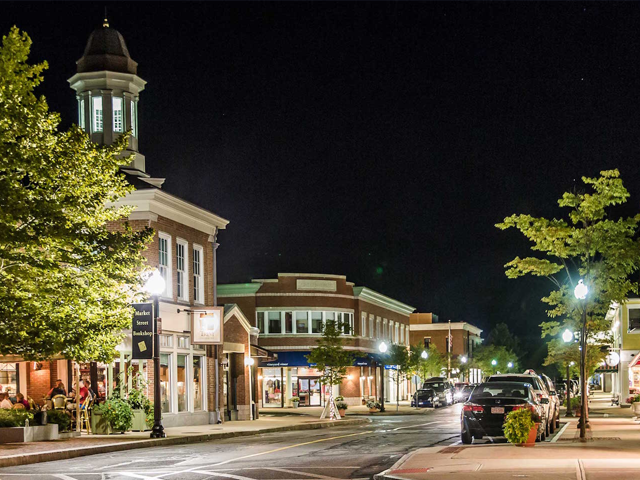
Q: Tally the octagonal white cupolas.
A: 1